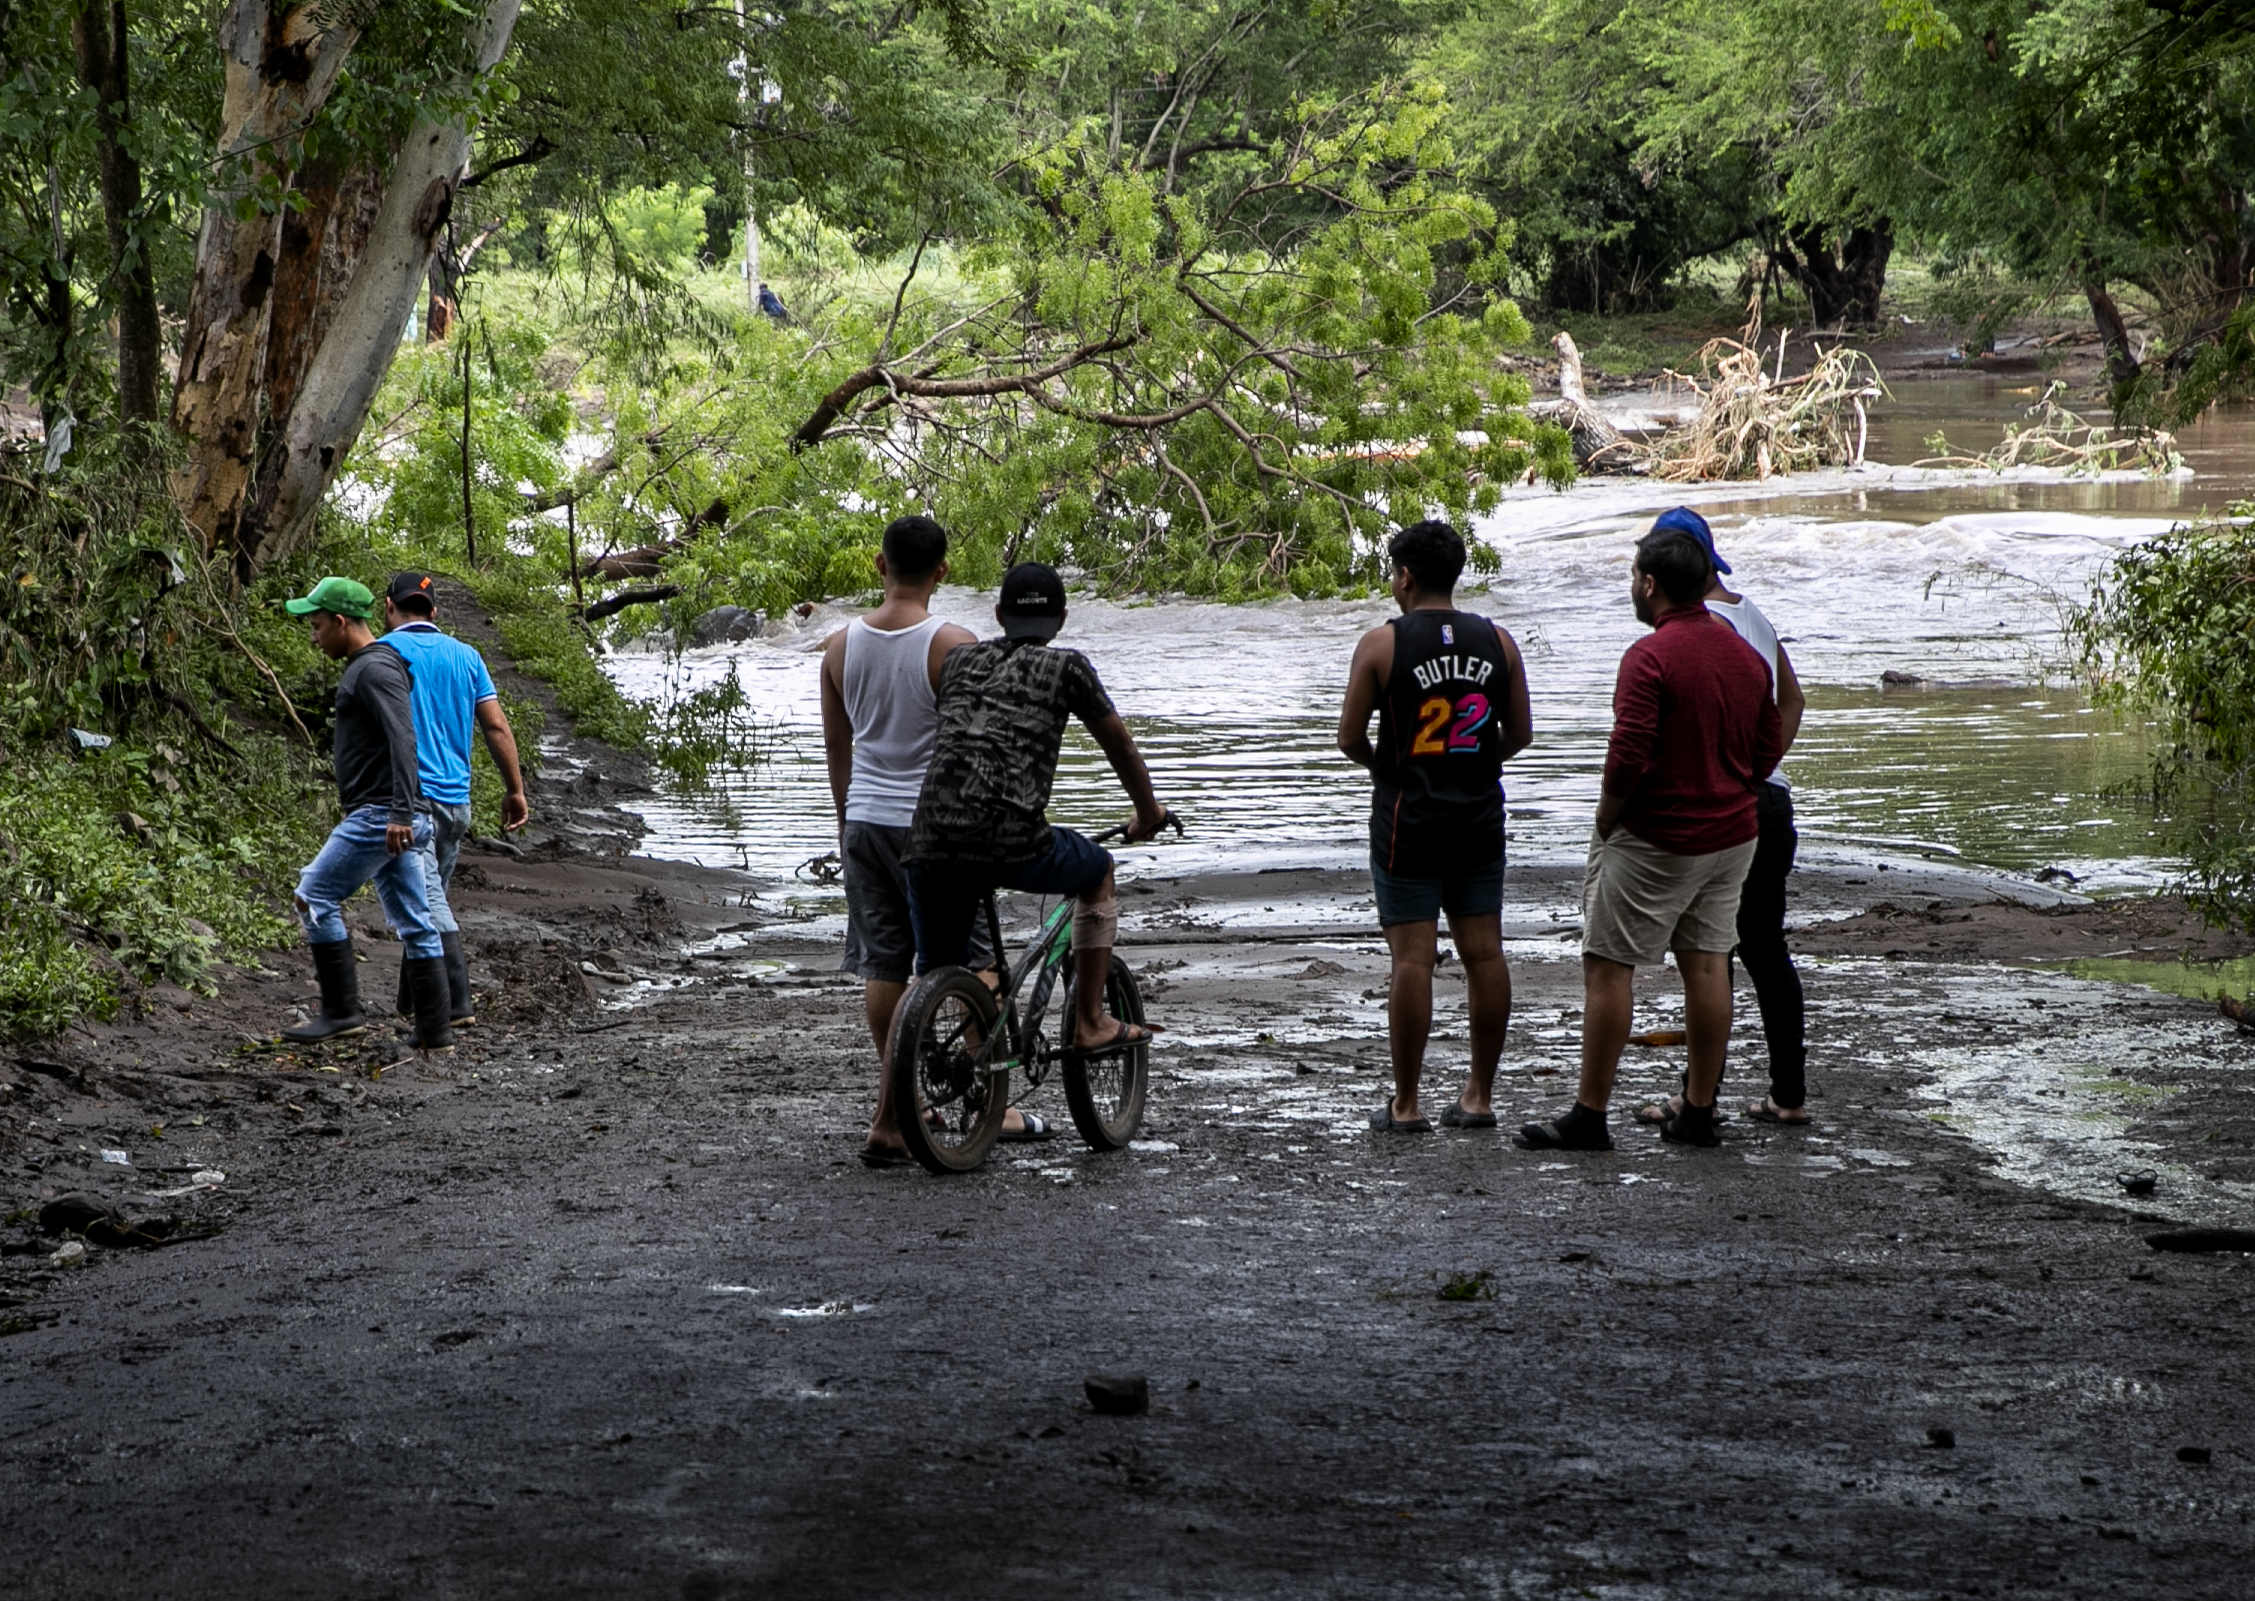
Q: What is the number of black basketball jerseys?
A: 1